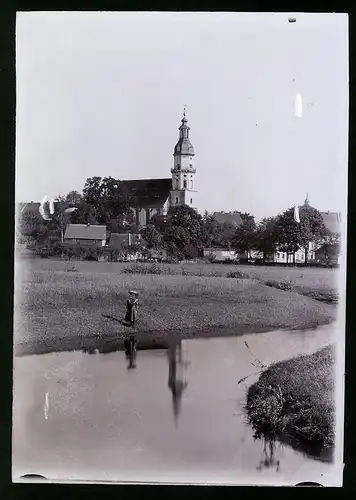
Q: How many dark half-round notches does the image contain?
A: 2